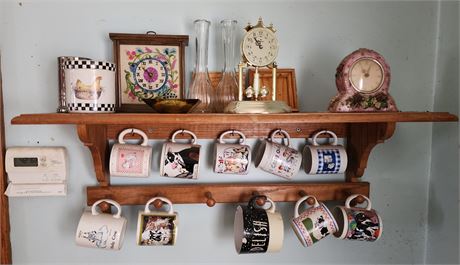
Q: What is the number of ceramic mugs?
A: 10